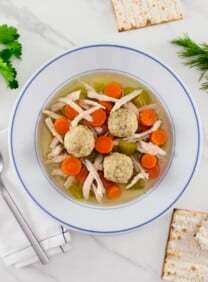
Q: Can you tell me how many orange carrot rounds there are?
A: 13